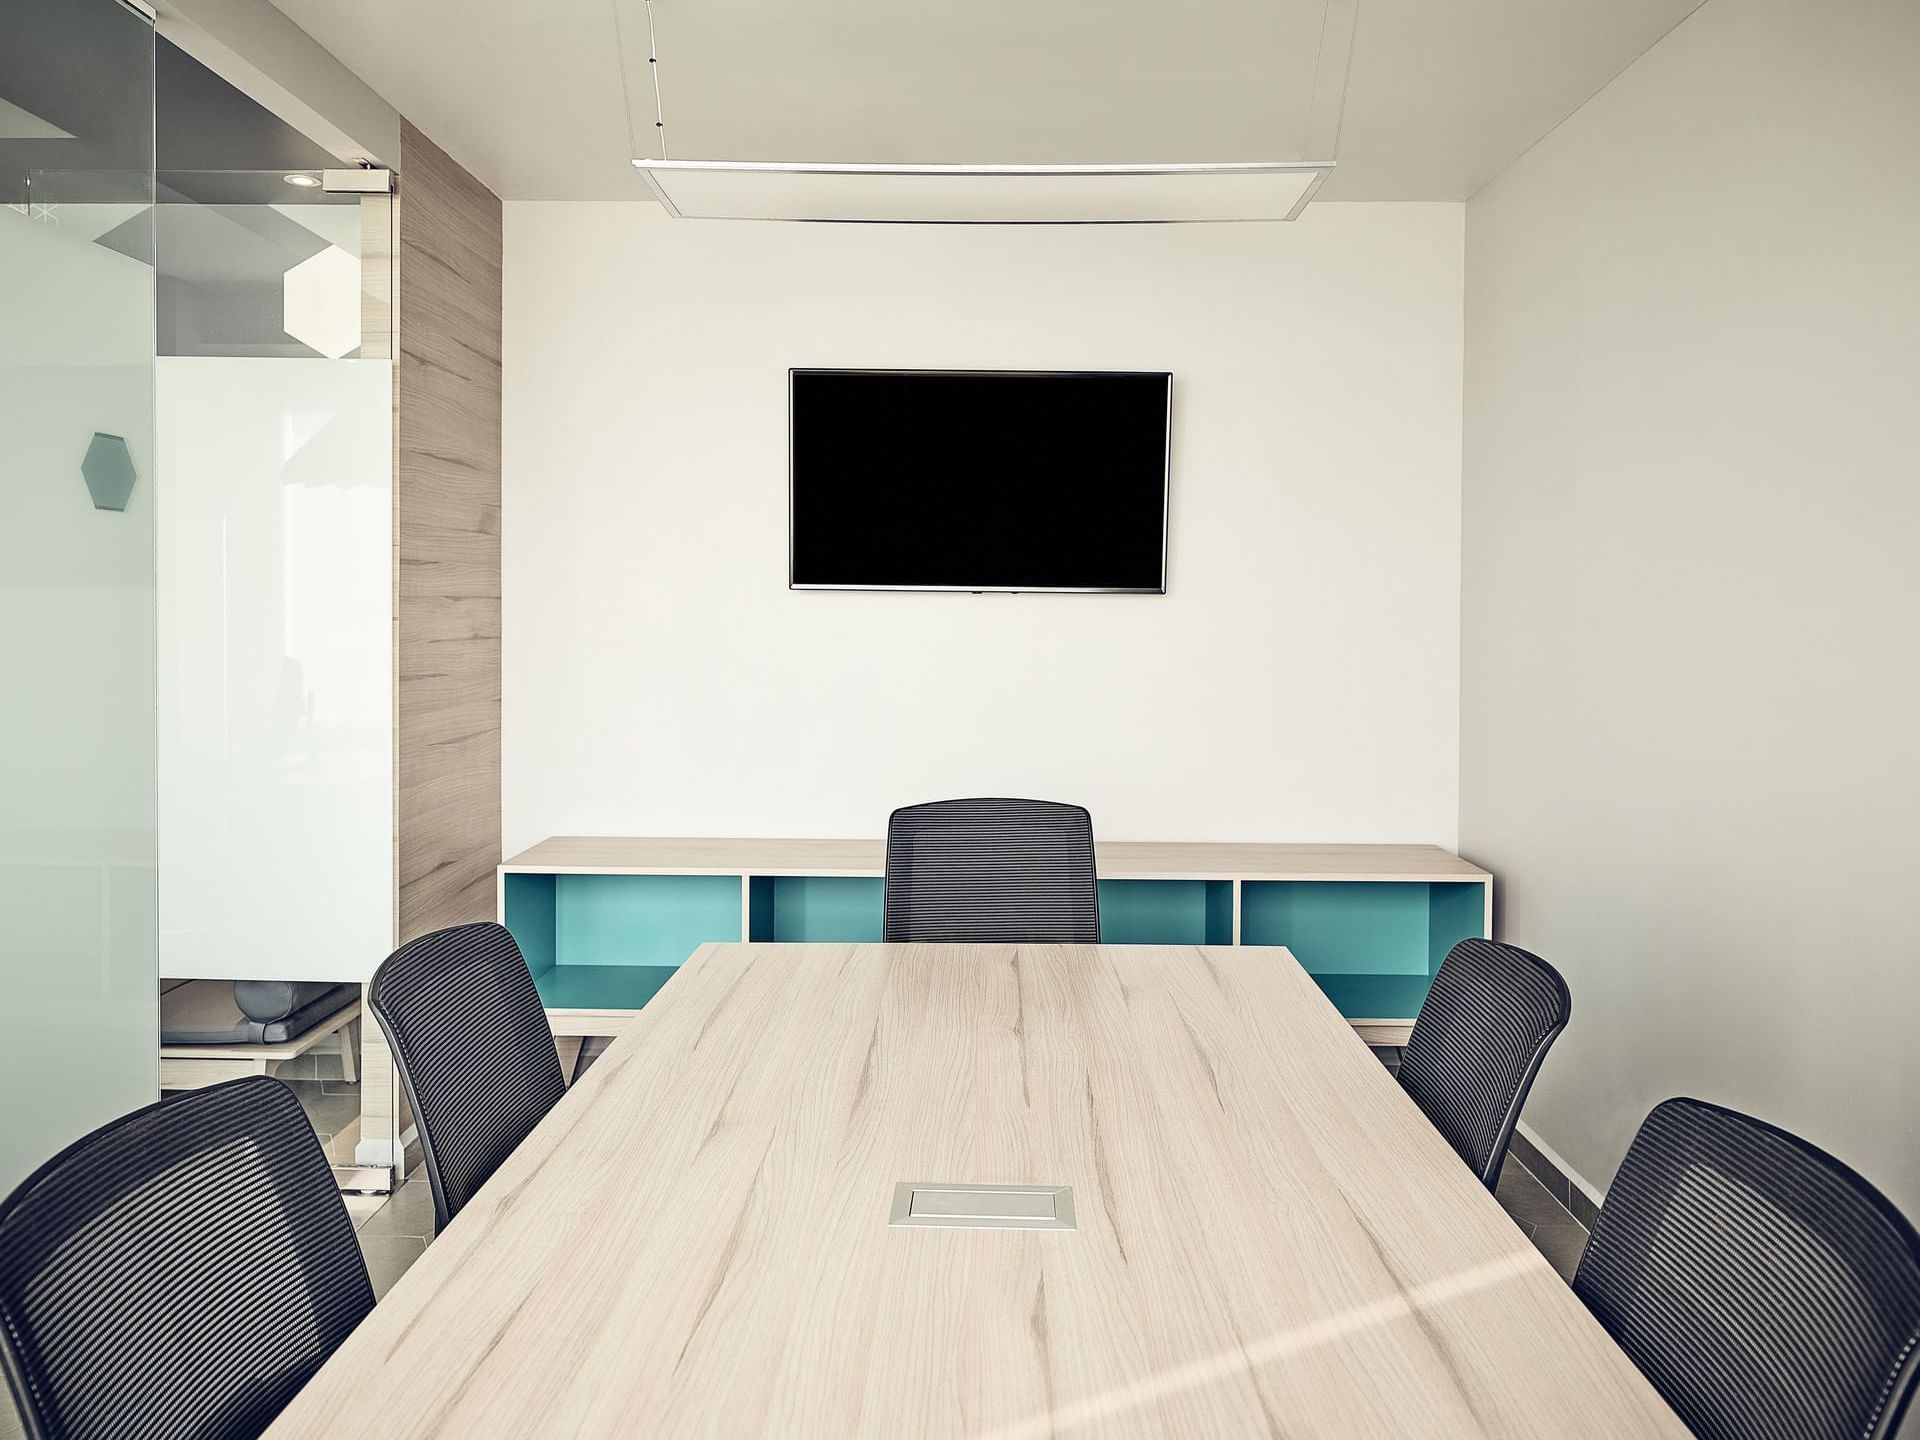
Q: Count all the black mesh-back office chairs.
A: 5